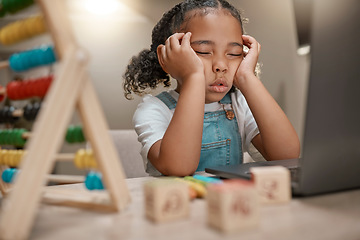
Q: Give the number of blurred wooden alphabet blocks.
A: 3